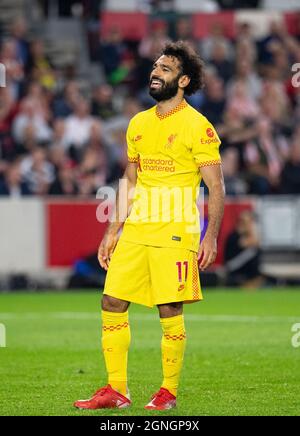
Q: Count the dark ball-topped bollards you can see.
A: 0